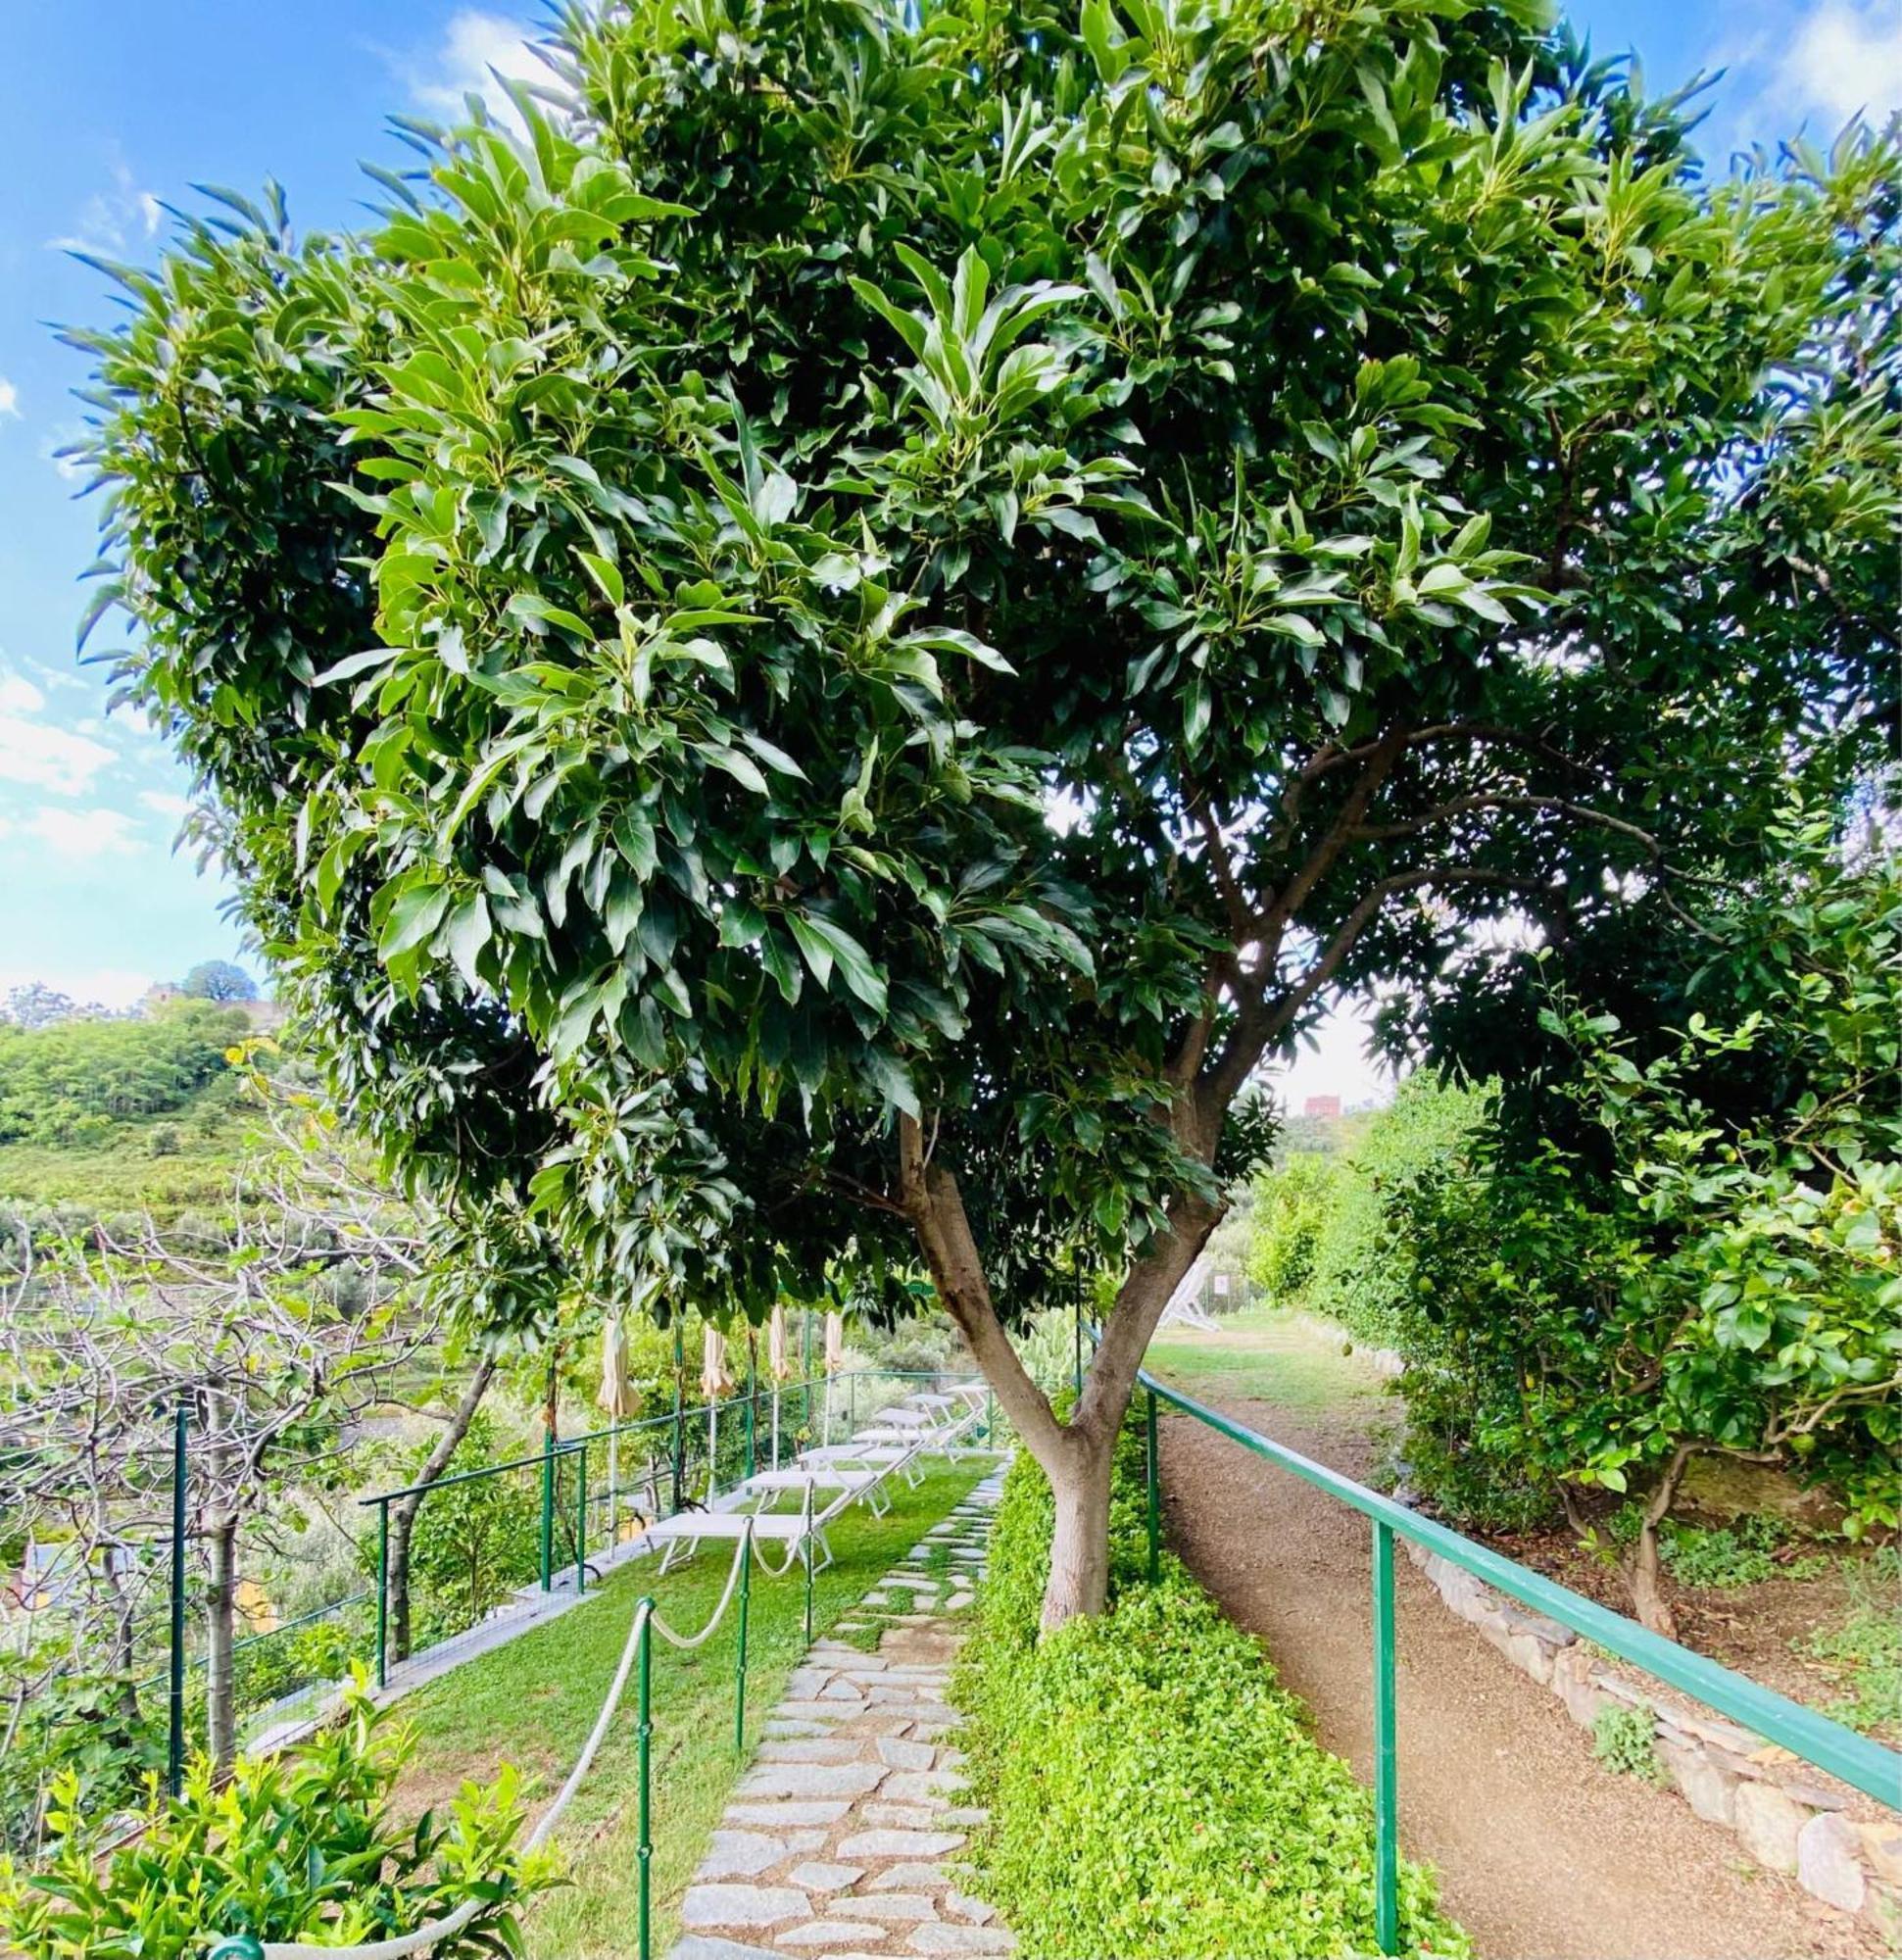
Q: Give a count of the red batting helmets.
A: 0